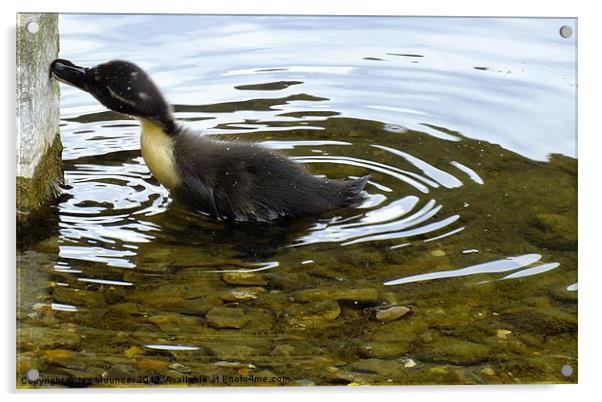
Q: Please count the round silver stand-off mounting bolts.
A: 4